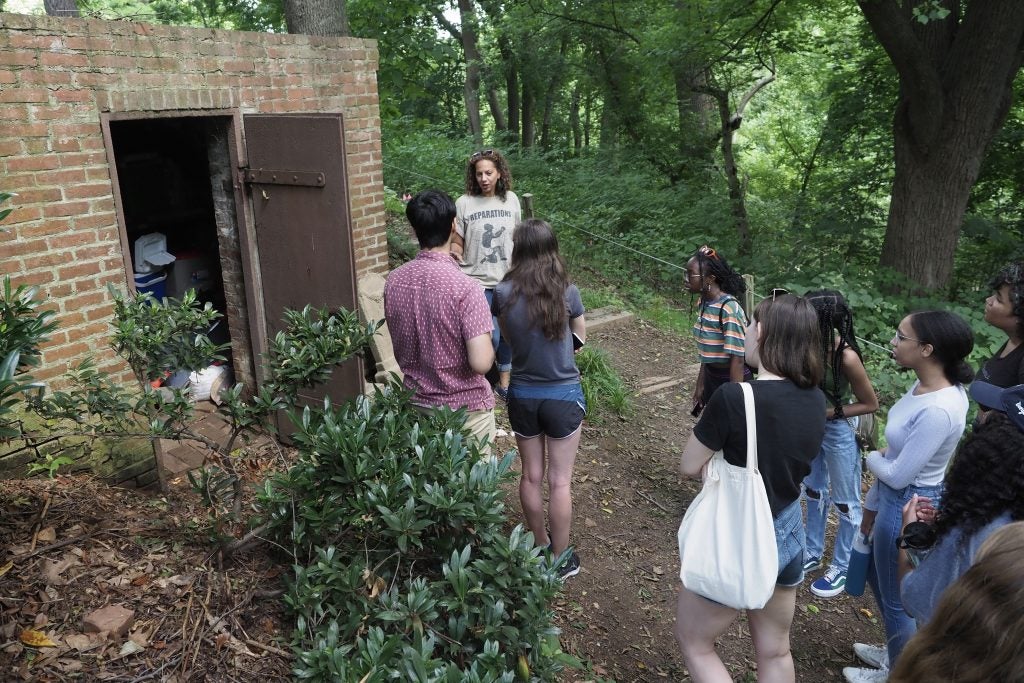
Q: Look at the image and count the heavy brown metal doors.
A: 1